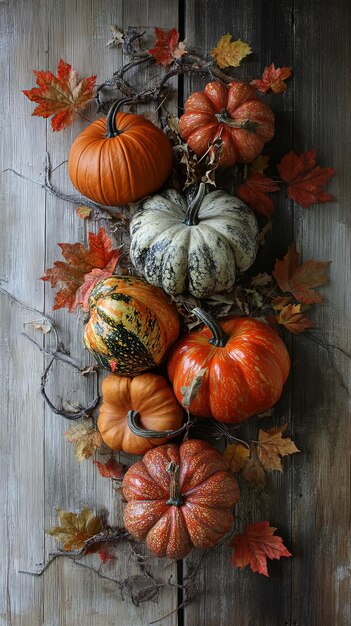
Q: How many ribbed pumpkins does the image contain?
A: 7